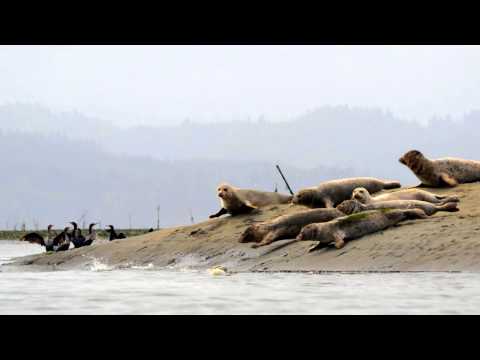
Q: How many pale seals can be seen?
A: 2